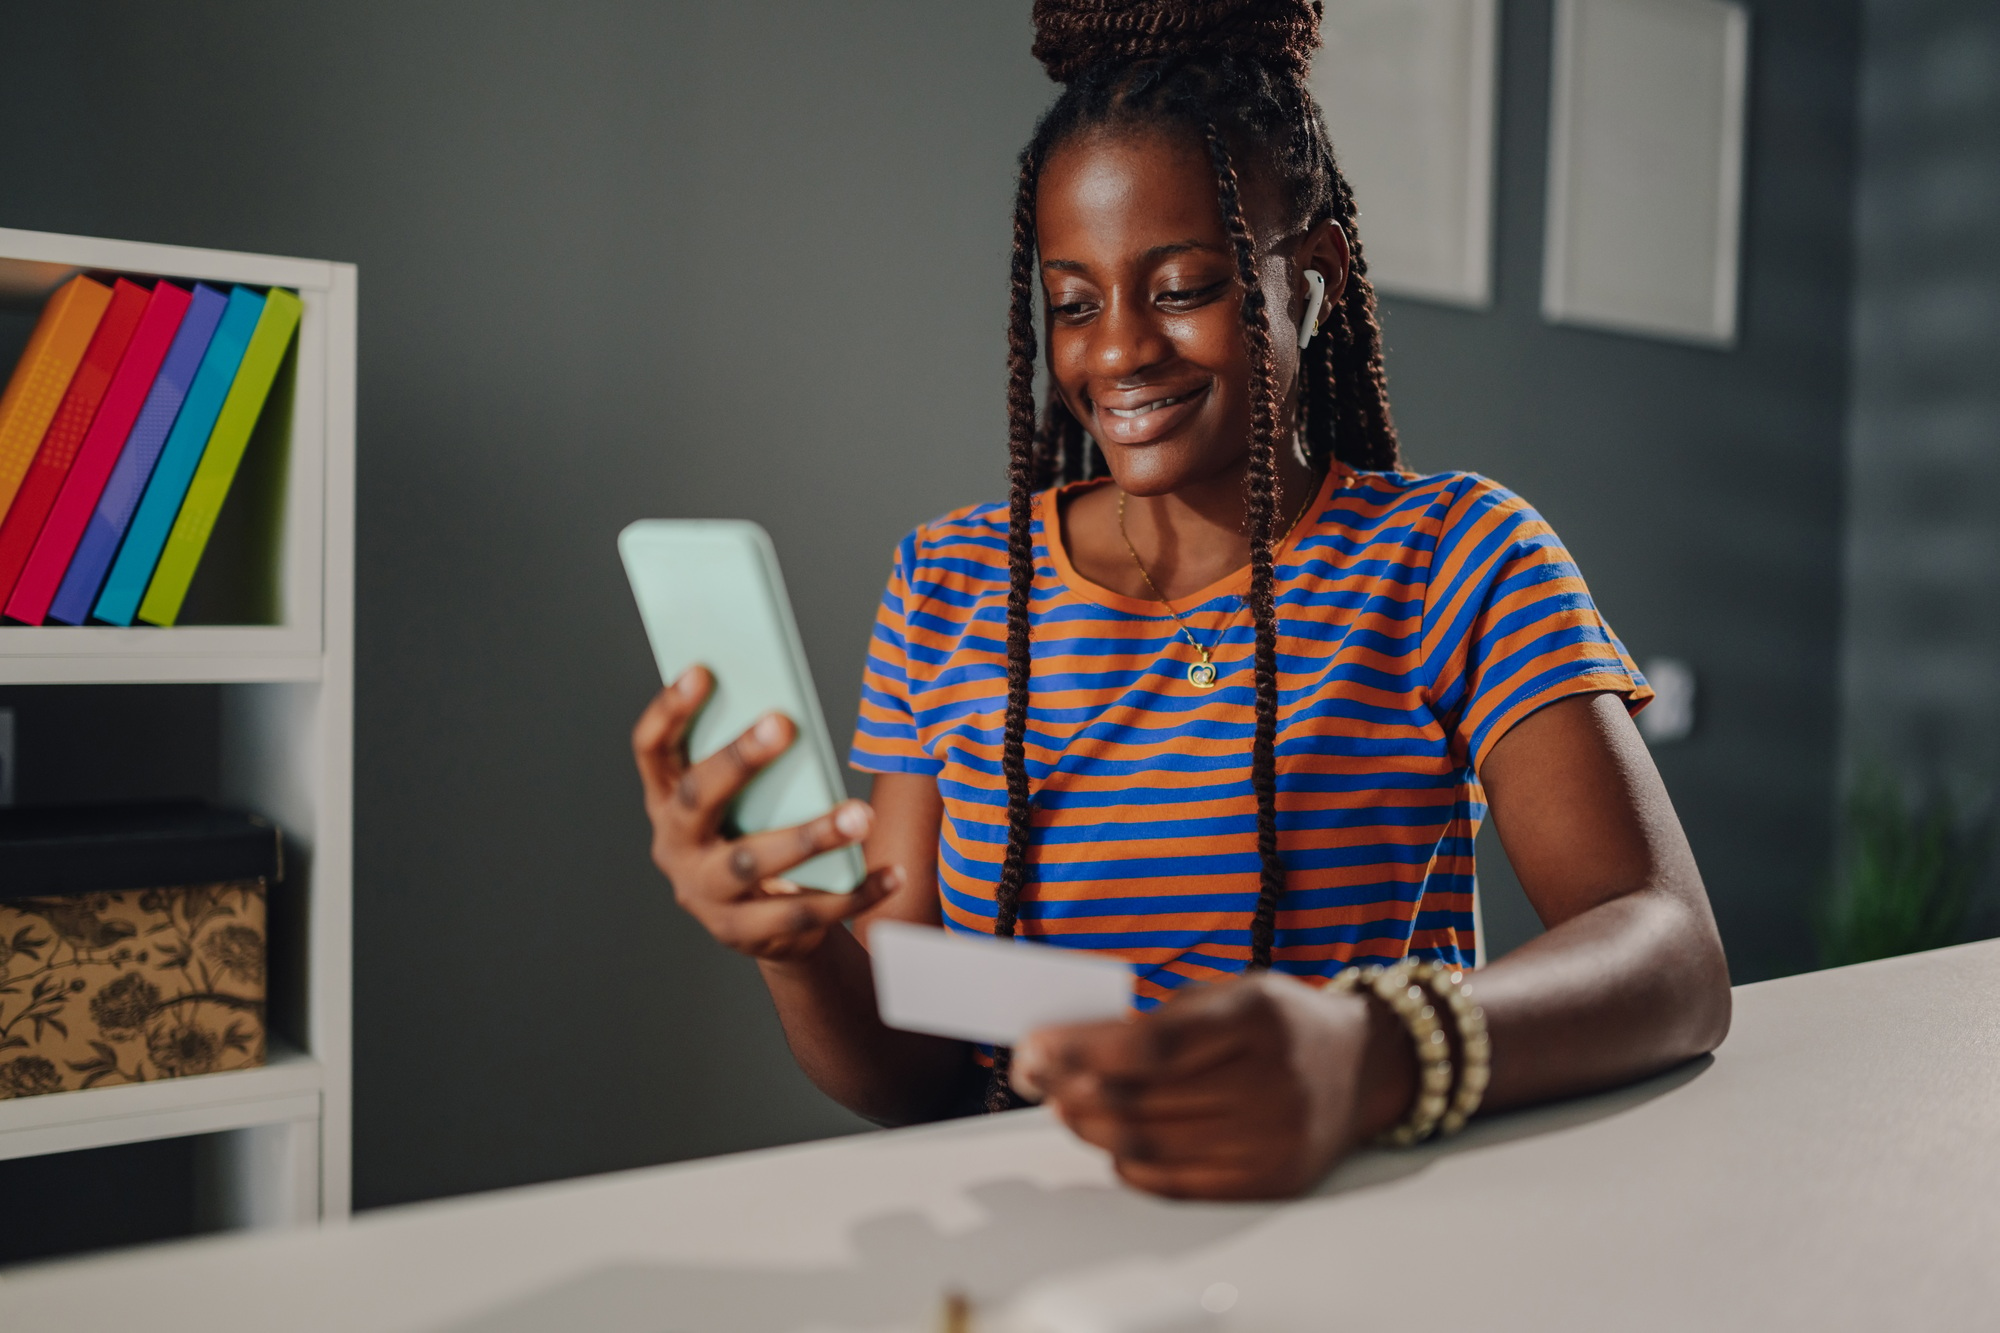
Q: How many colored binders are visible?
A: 6